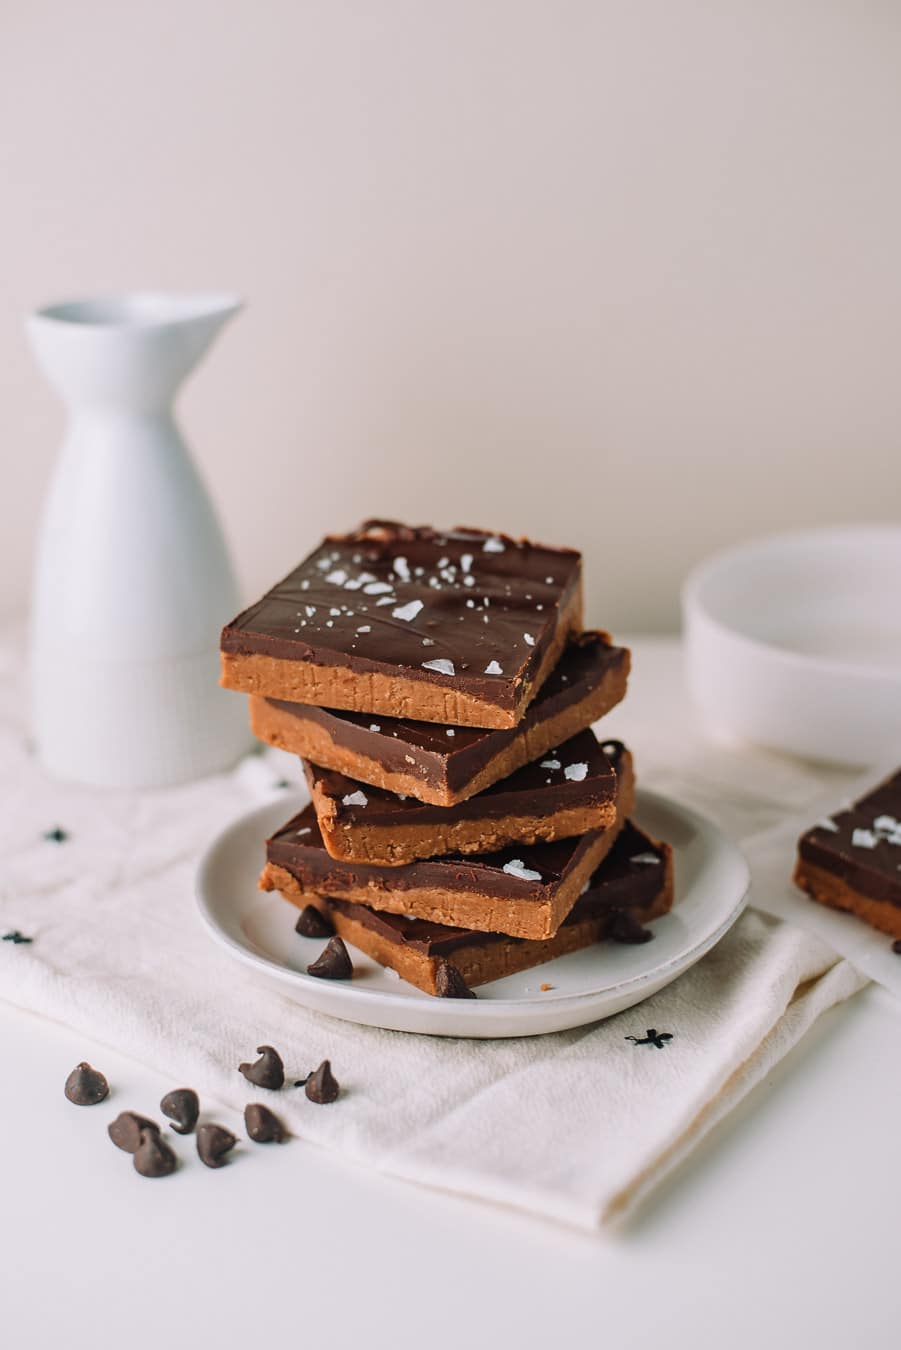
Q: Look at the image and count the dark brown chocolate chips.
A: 12